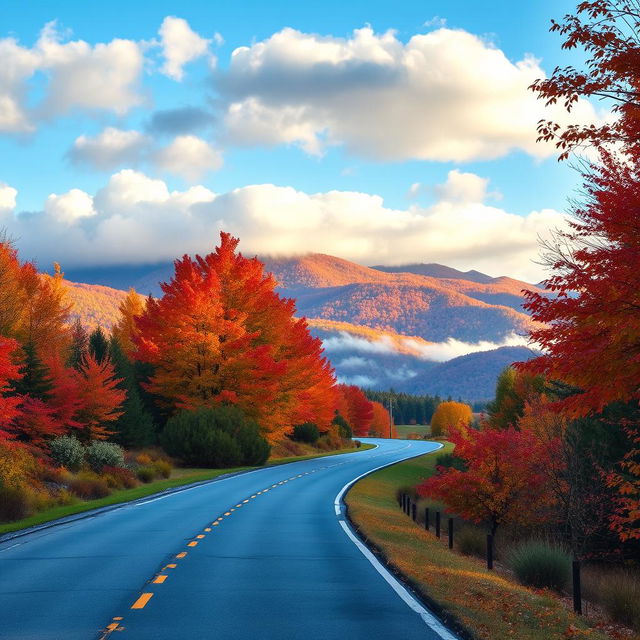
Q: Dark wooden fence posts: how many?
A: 9